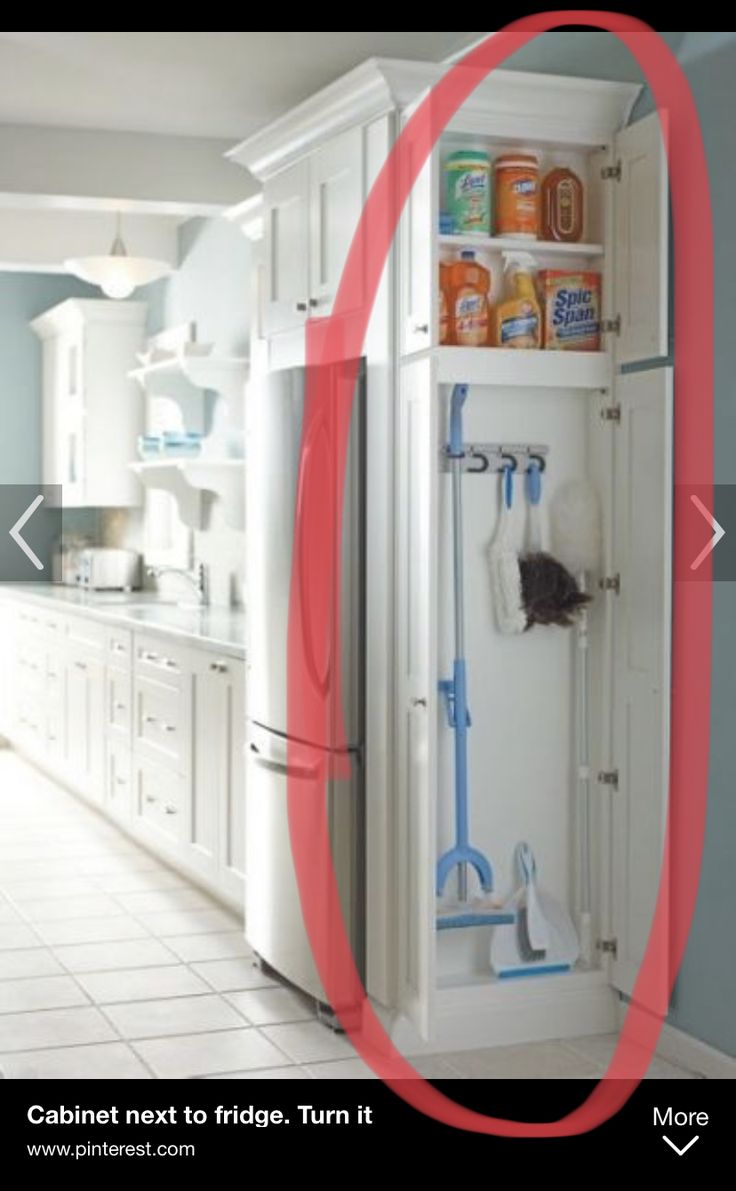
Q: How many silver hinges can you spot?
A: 6